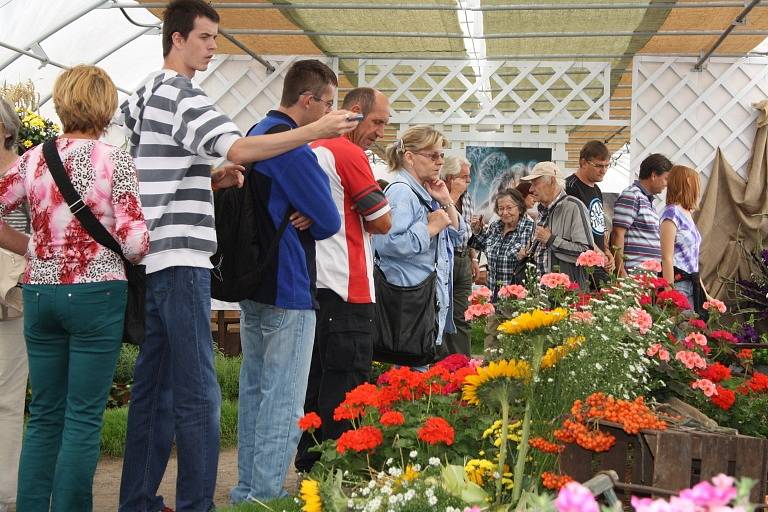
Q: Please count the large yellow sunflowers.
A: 4